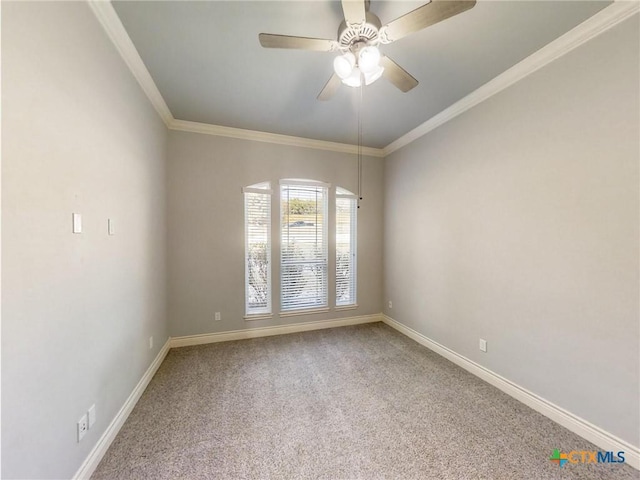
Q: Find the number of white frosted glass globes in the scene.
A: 4